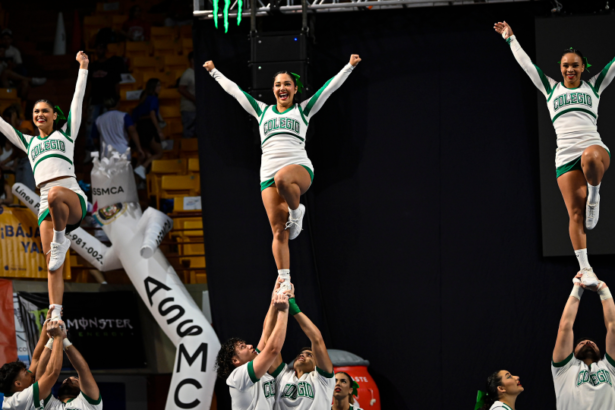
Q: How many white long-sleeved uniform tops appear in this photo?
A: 3